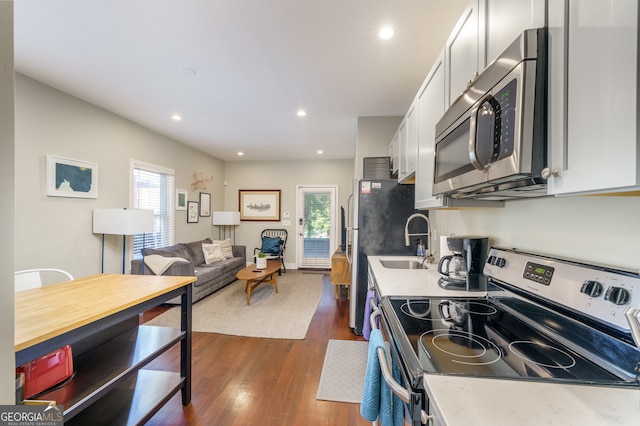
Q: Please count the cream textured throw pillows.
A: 2